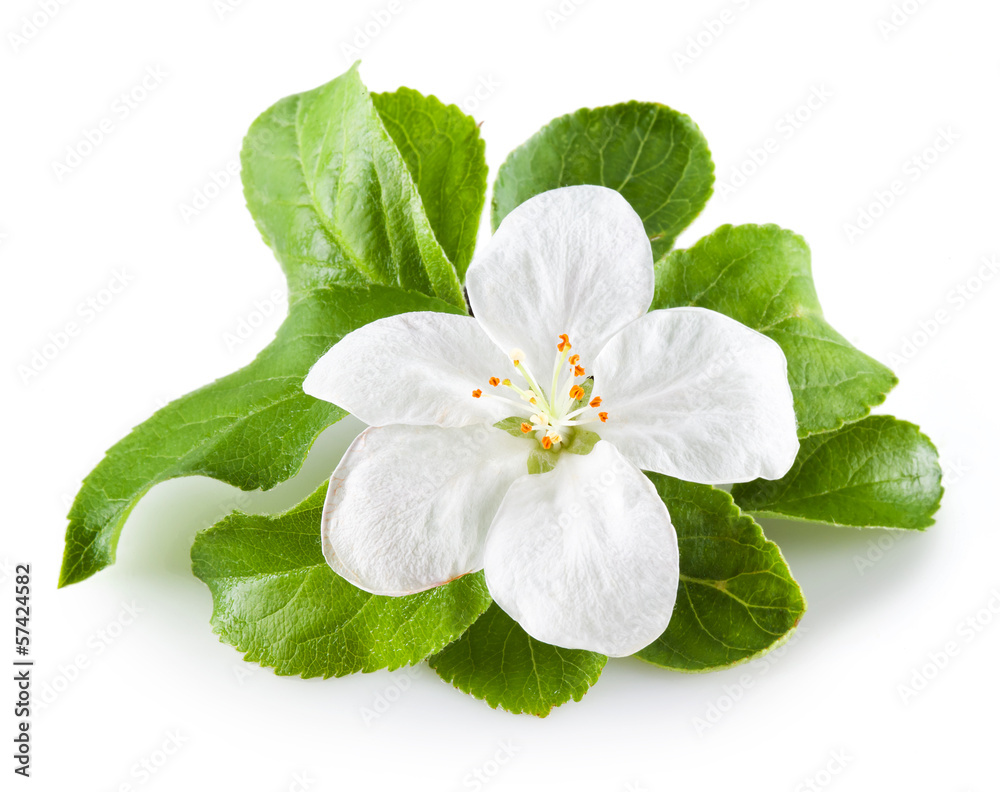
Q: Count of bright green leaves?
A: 9